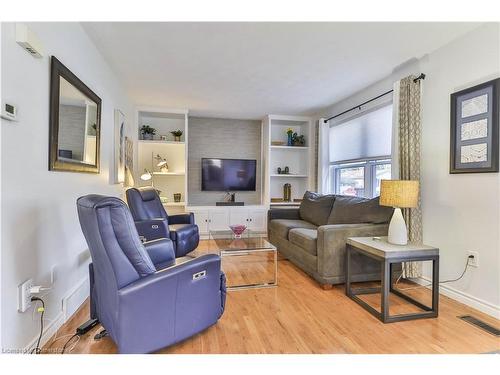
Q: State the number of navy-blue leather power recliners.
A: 2